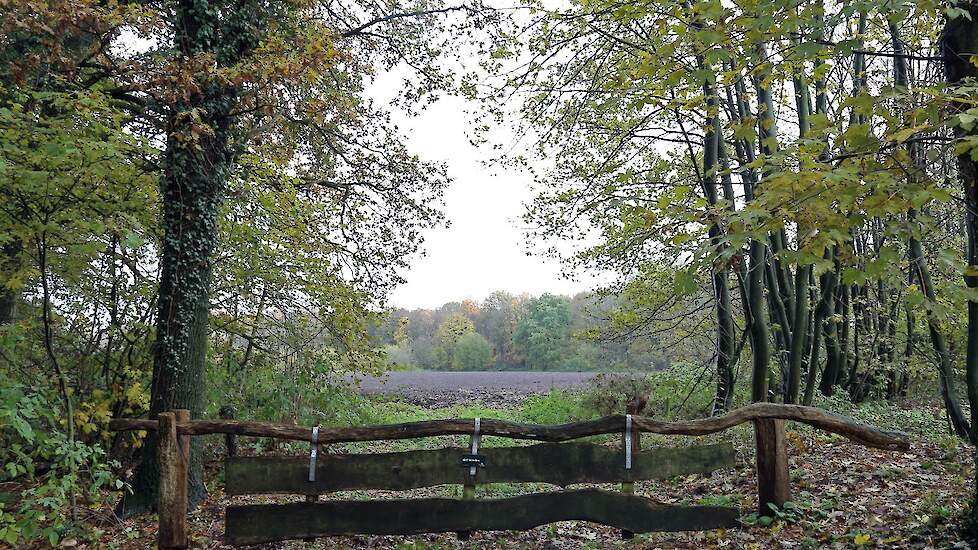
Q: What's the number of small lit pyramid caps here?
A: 0